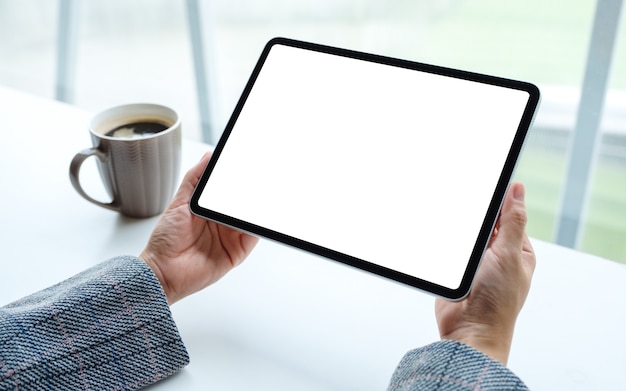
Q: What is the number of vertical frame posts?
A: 3